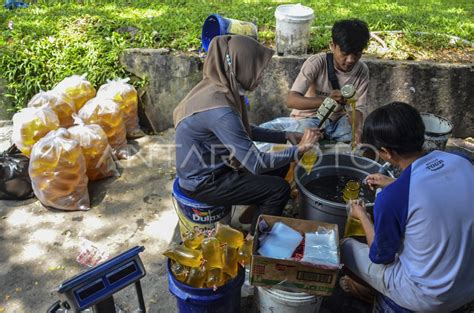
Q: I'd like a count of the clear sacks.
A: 7